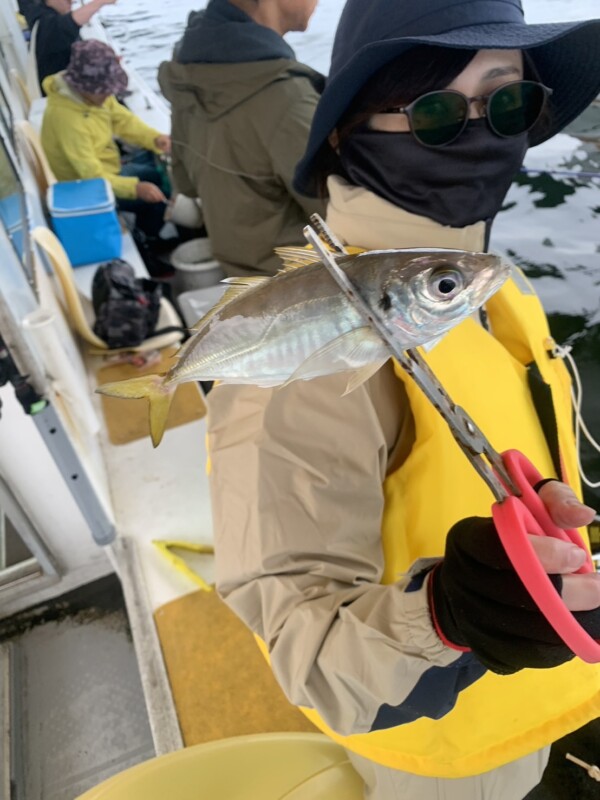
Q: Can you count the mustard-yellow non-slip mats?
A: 2